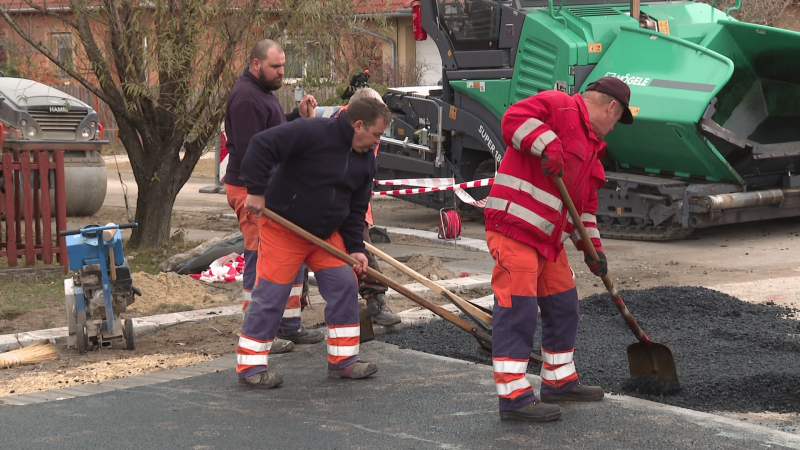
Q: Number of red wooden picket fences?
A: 1